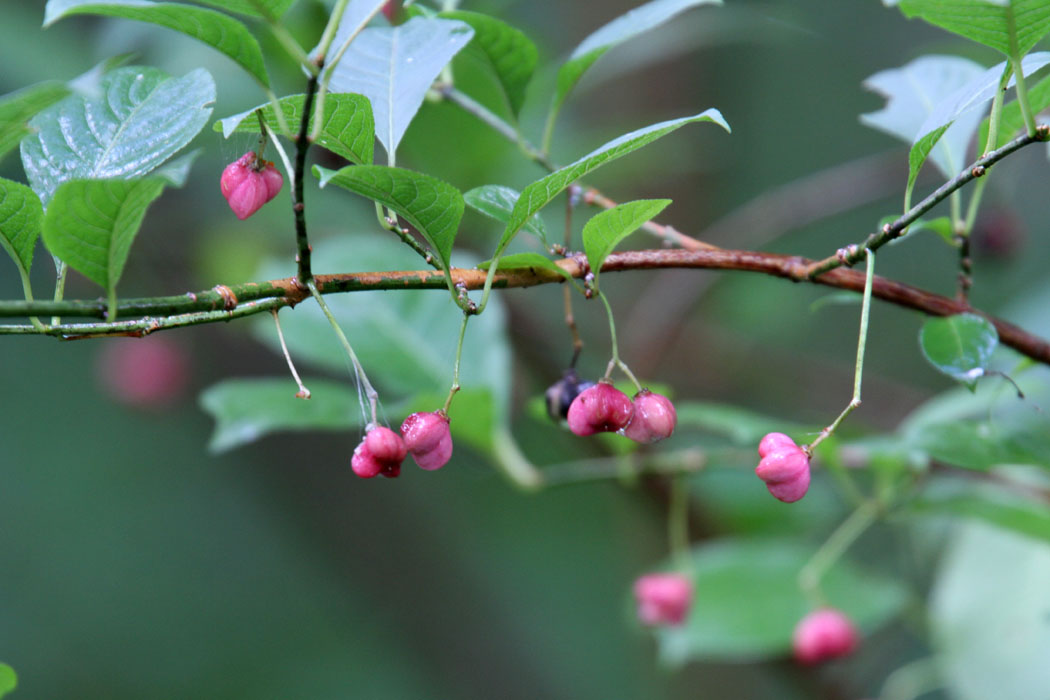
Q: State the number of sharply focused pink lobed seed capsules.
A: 6